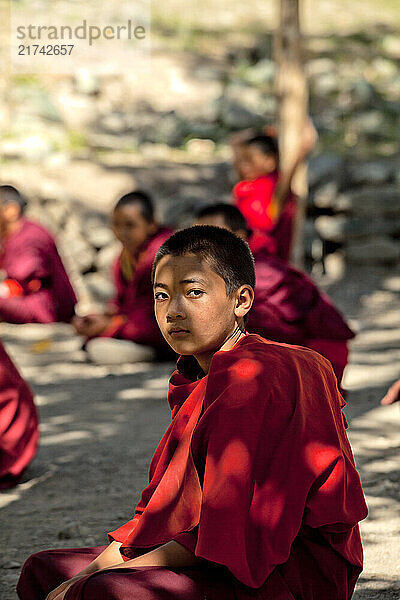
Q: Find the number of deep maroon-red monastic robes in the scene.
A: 6